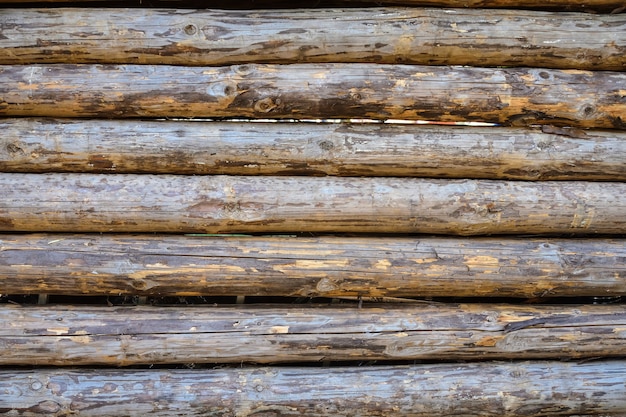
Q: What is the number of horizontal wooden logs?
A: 7